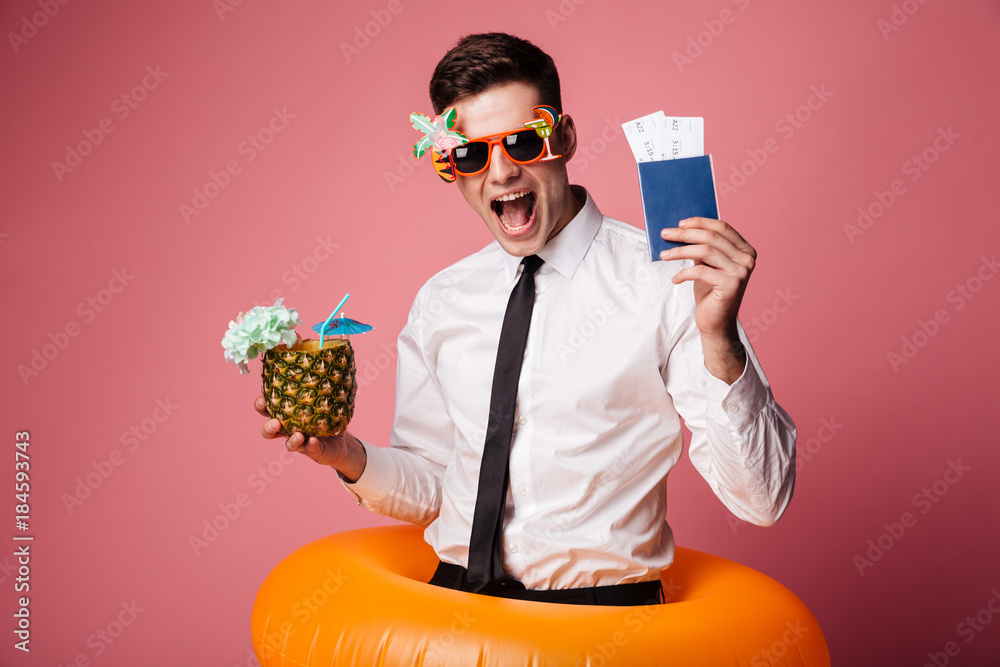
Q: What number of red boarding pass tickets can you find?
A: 0